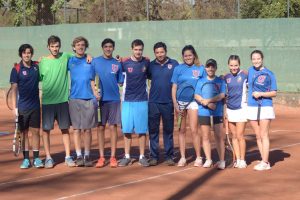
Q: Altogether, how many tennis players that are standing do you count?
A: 10